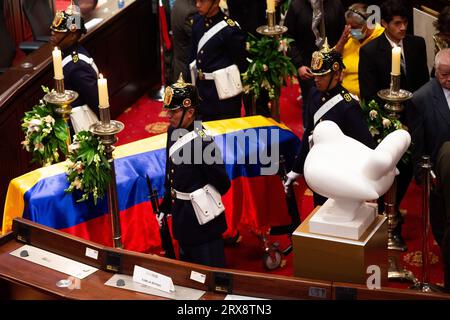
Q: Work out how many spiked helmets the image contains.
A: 3